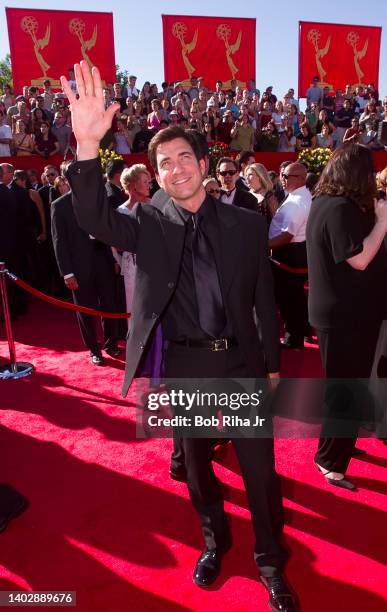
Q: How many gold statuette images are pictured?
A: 6